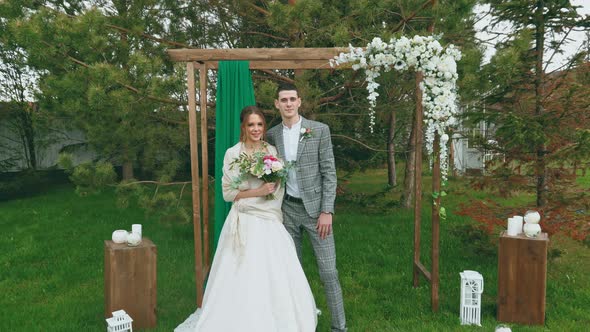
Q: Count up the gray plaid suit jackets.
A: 1